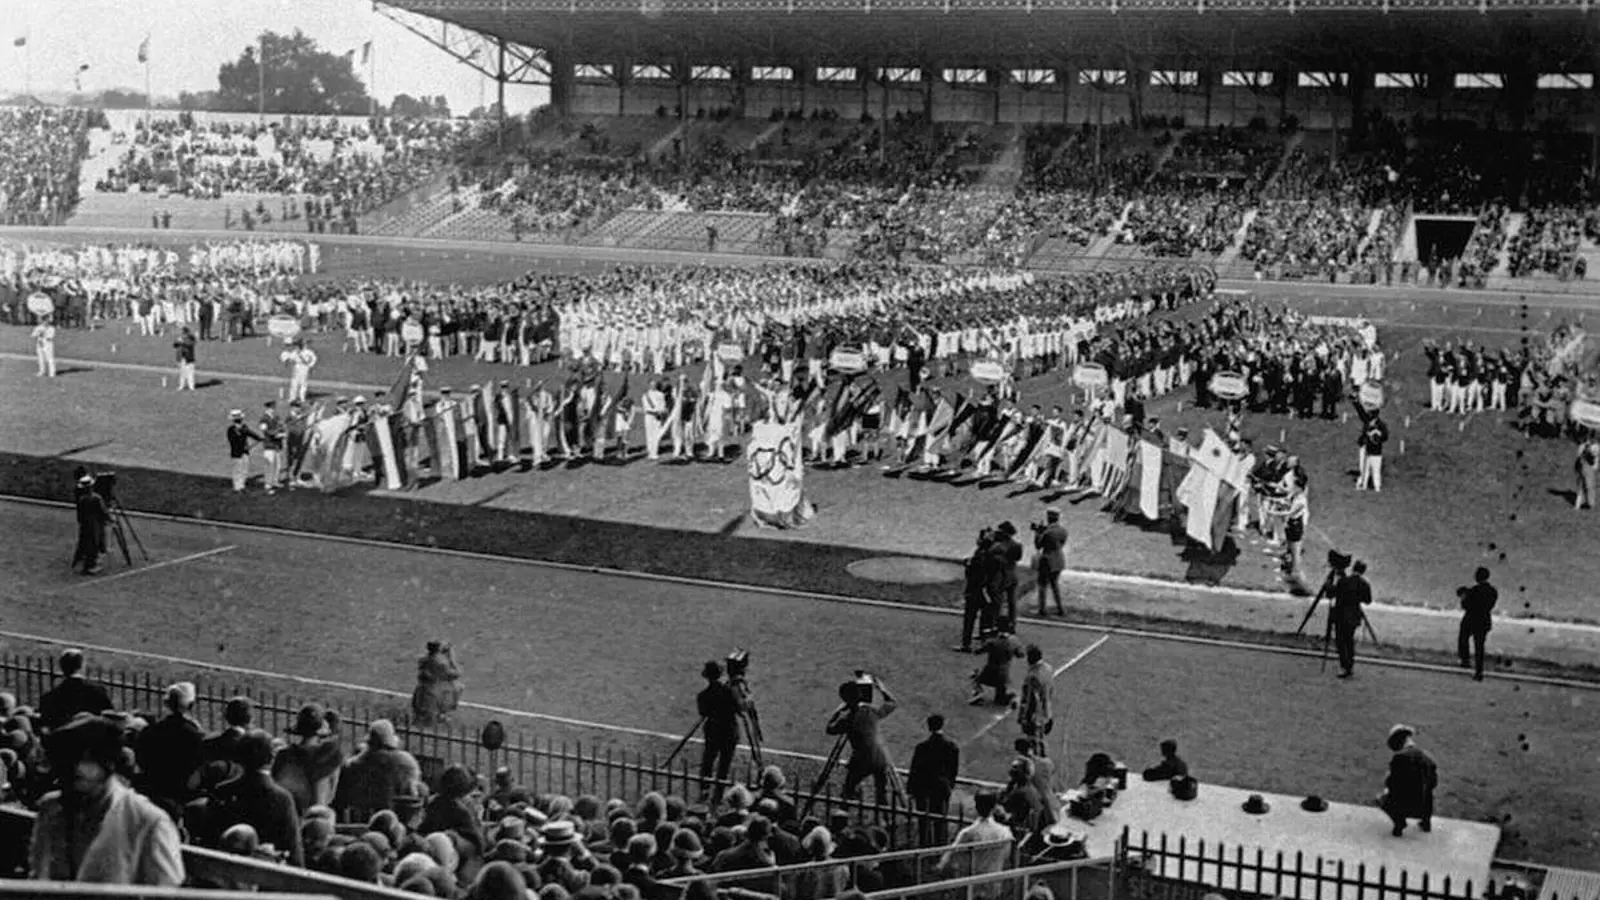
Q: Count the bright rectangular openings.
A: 15